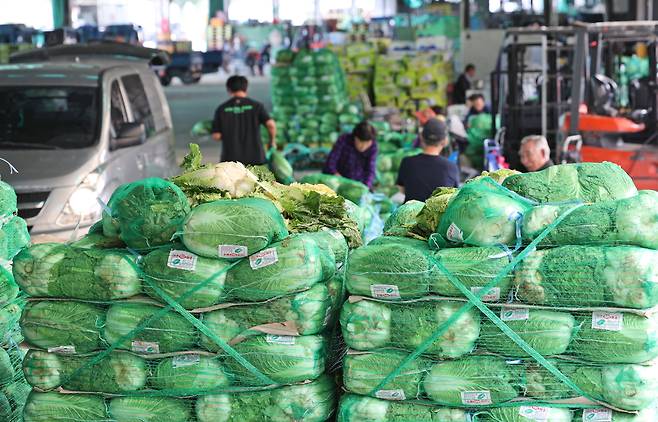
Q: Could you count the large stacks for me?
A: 2